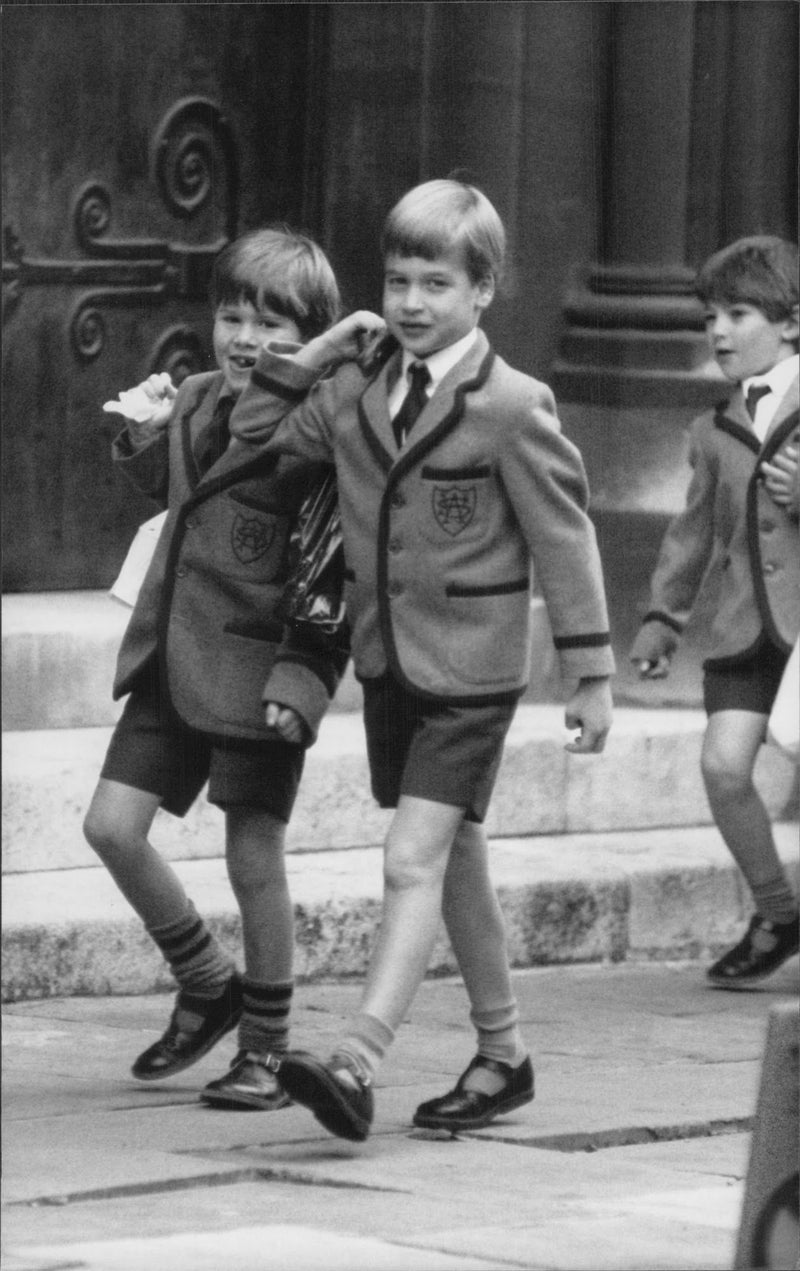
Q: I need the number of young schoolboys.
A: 3